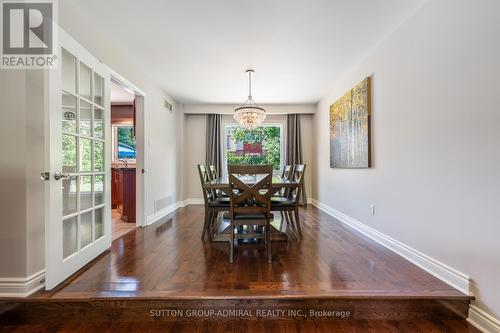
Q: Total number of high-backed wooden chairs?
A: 5